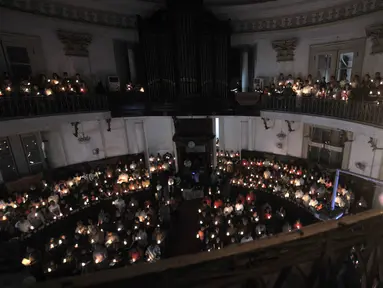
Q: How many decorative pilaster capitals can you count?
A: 3